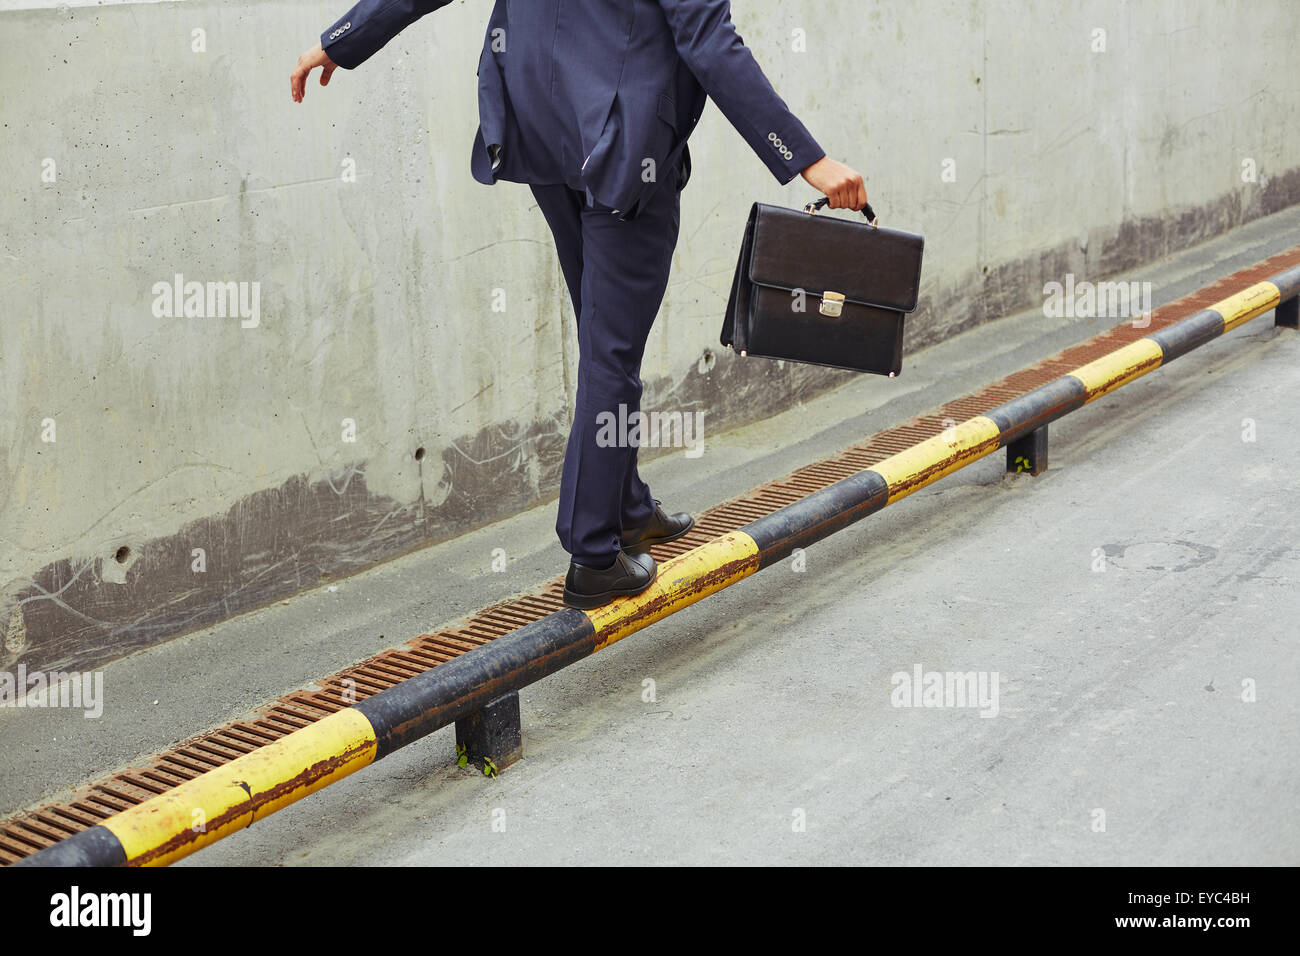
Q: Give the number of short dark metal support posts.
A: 3